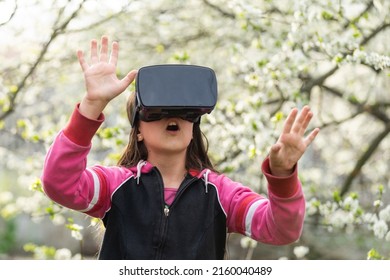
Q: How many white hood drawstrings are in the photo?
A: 2